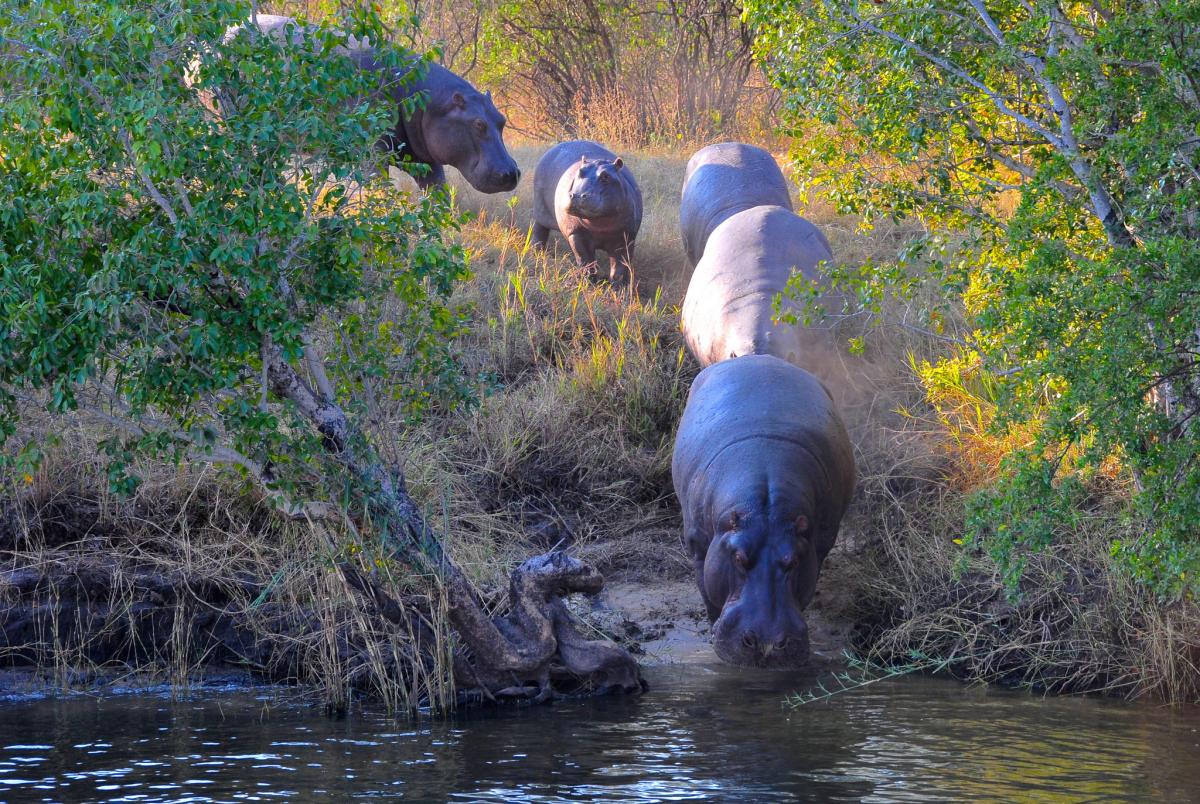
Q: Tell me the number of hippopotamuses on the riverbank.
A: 5